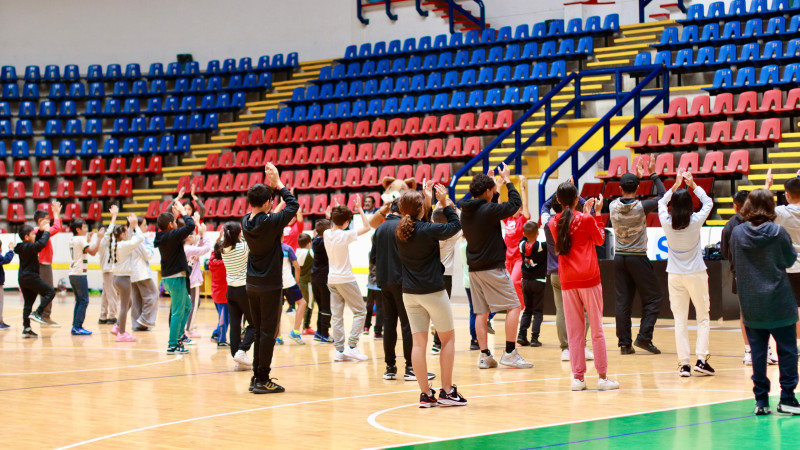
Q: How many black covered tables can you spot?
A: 1